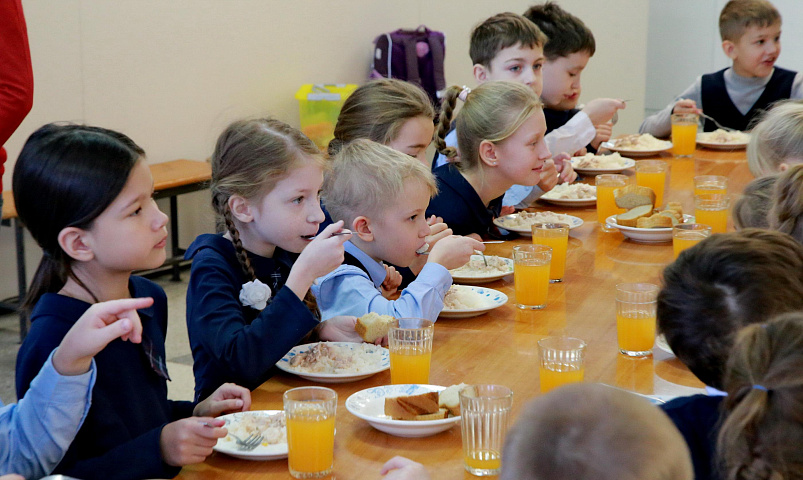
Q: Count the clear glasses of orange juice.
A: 13